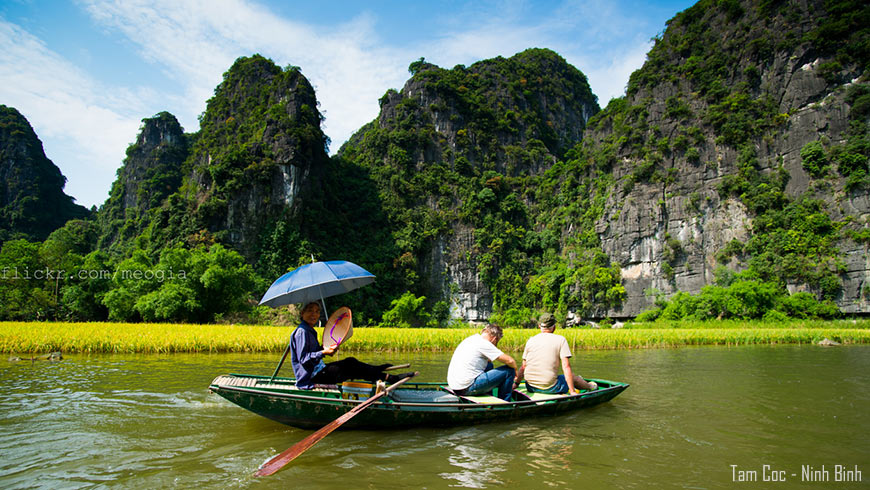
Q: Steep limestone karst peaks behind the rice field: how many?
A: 5